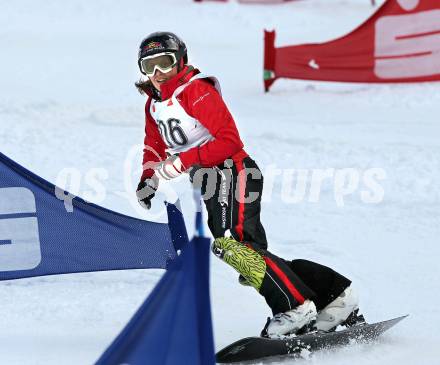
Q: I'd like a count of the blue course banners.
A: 2